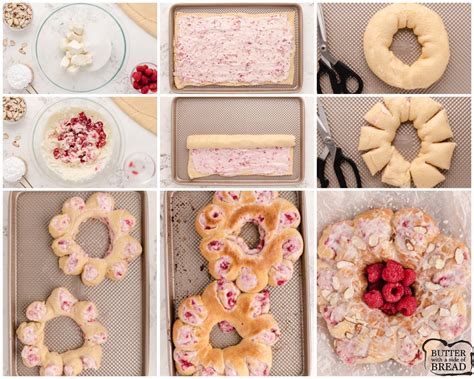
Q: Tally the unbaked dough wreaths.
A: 4